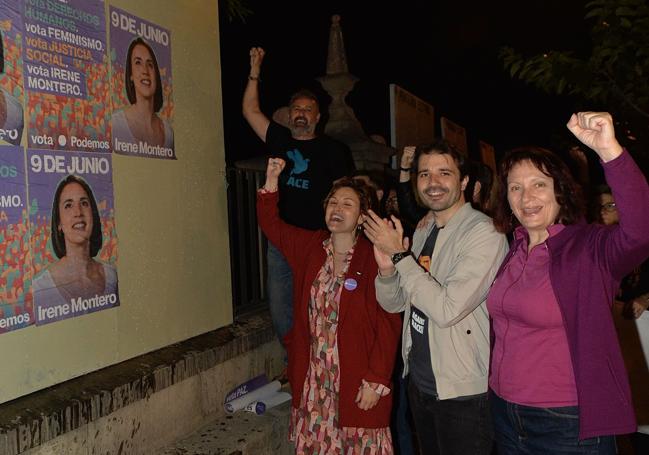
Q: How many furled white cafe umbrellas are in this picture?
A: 0